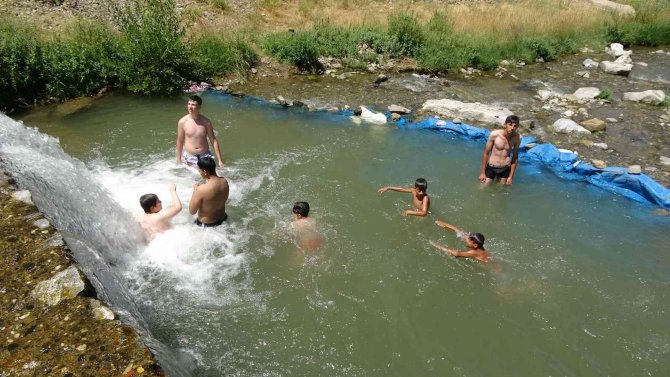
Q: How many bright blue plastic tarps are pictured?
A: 1